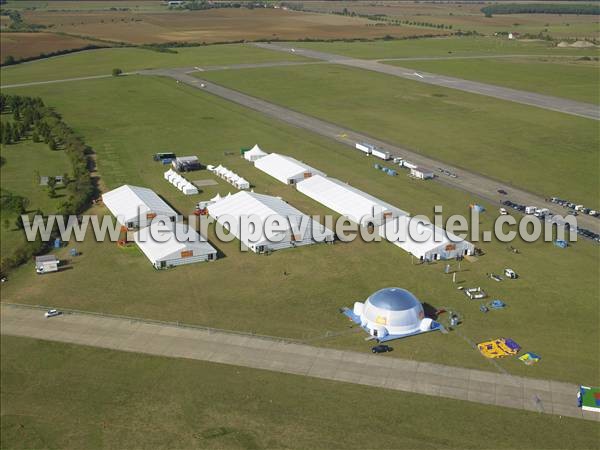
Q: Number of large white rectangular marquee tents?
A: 6